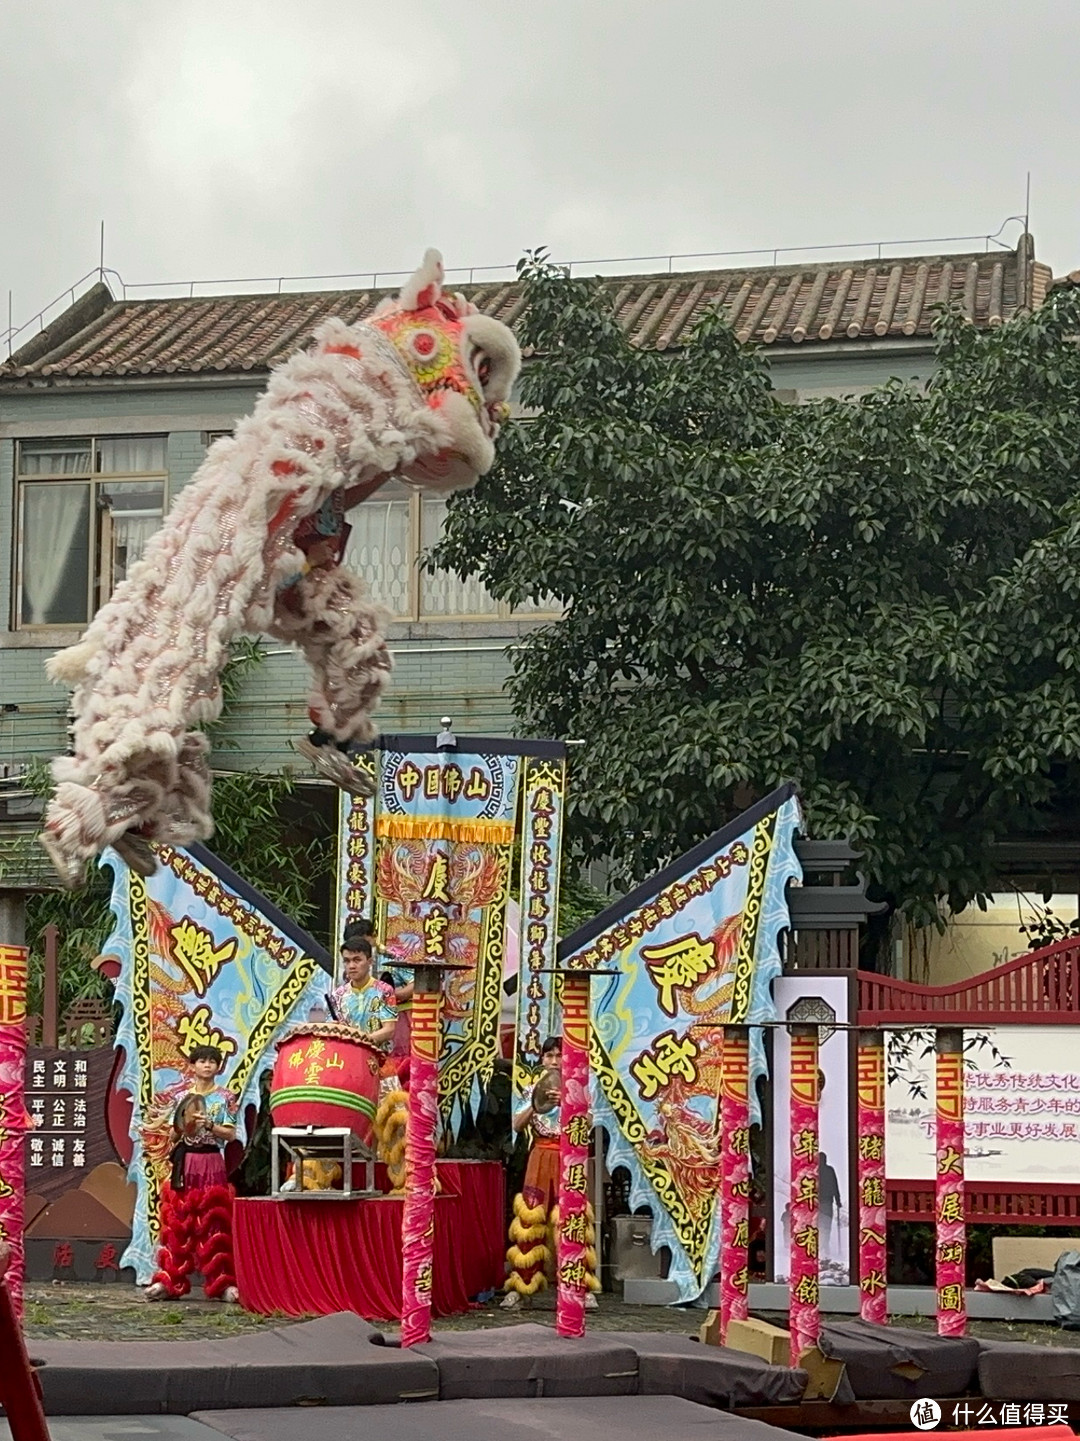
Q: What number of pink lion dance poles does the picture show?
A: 7